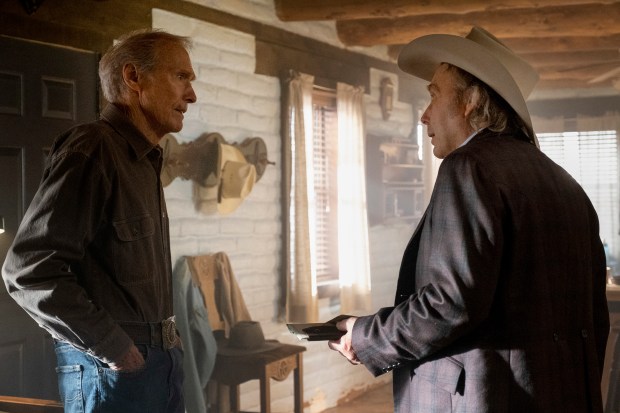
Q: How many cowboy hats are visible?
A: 3